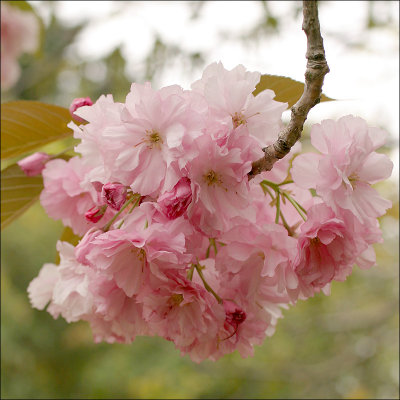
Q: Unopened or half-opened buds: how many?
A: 6